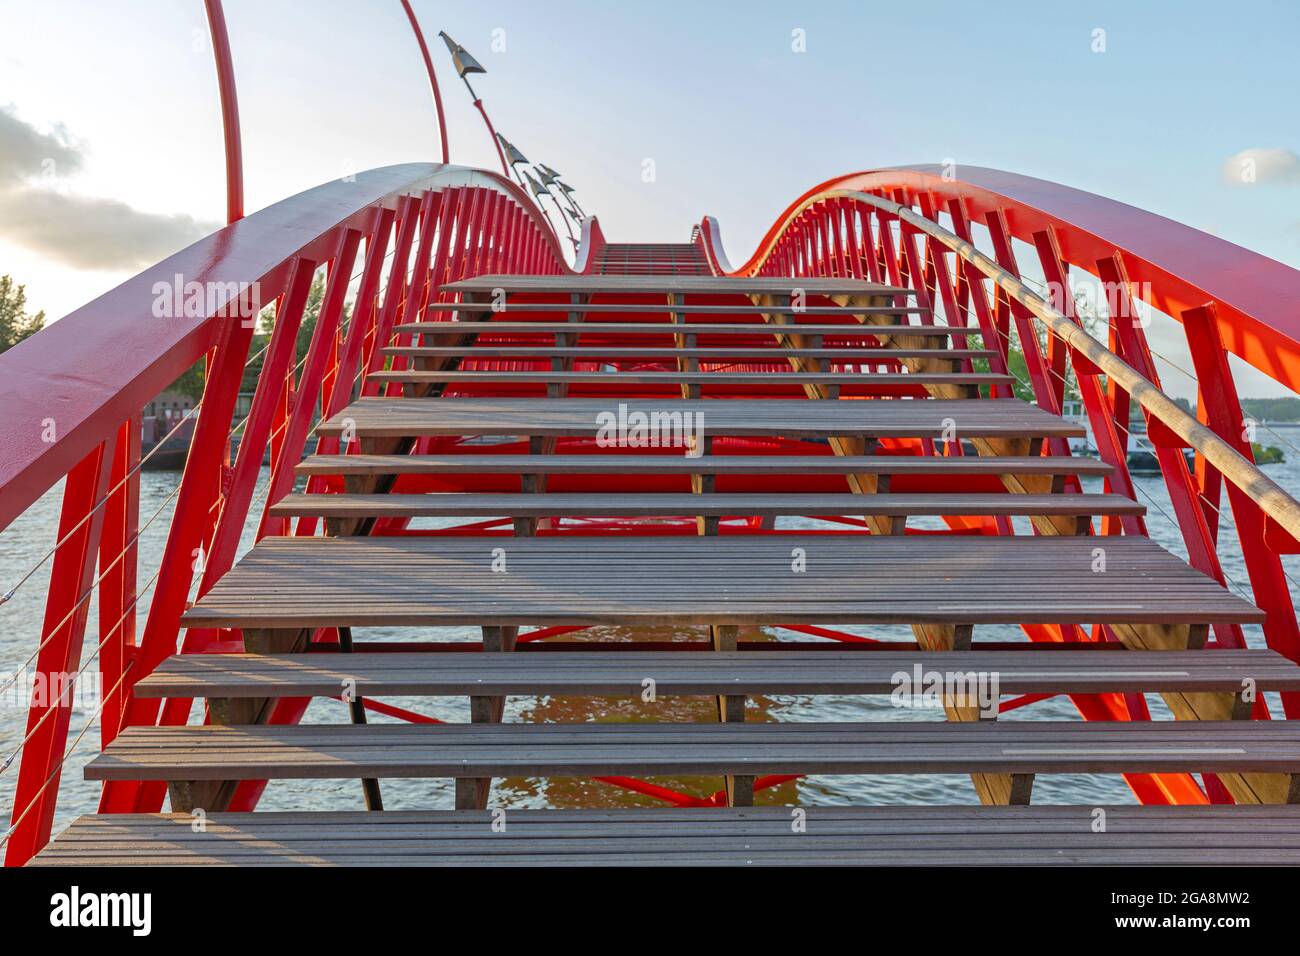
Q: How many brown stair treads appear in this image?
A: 12